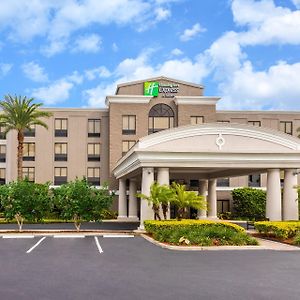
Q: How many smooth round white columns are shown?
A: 8